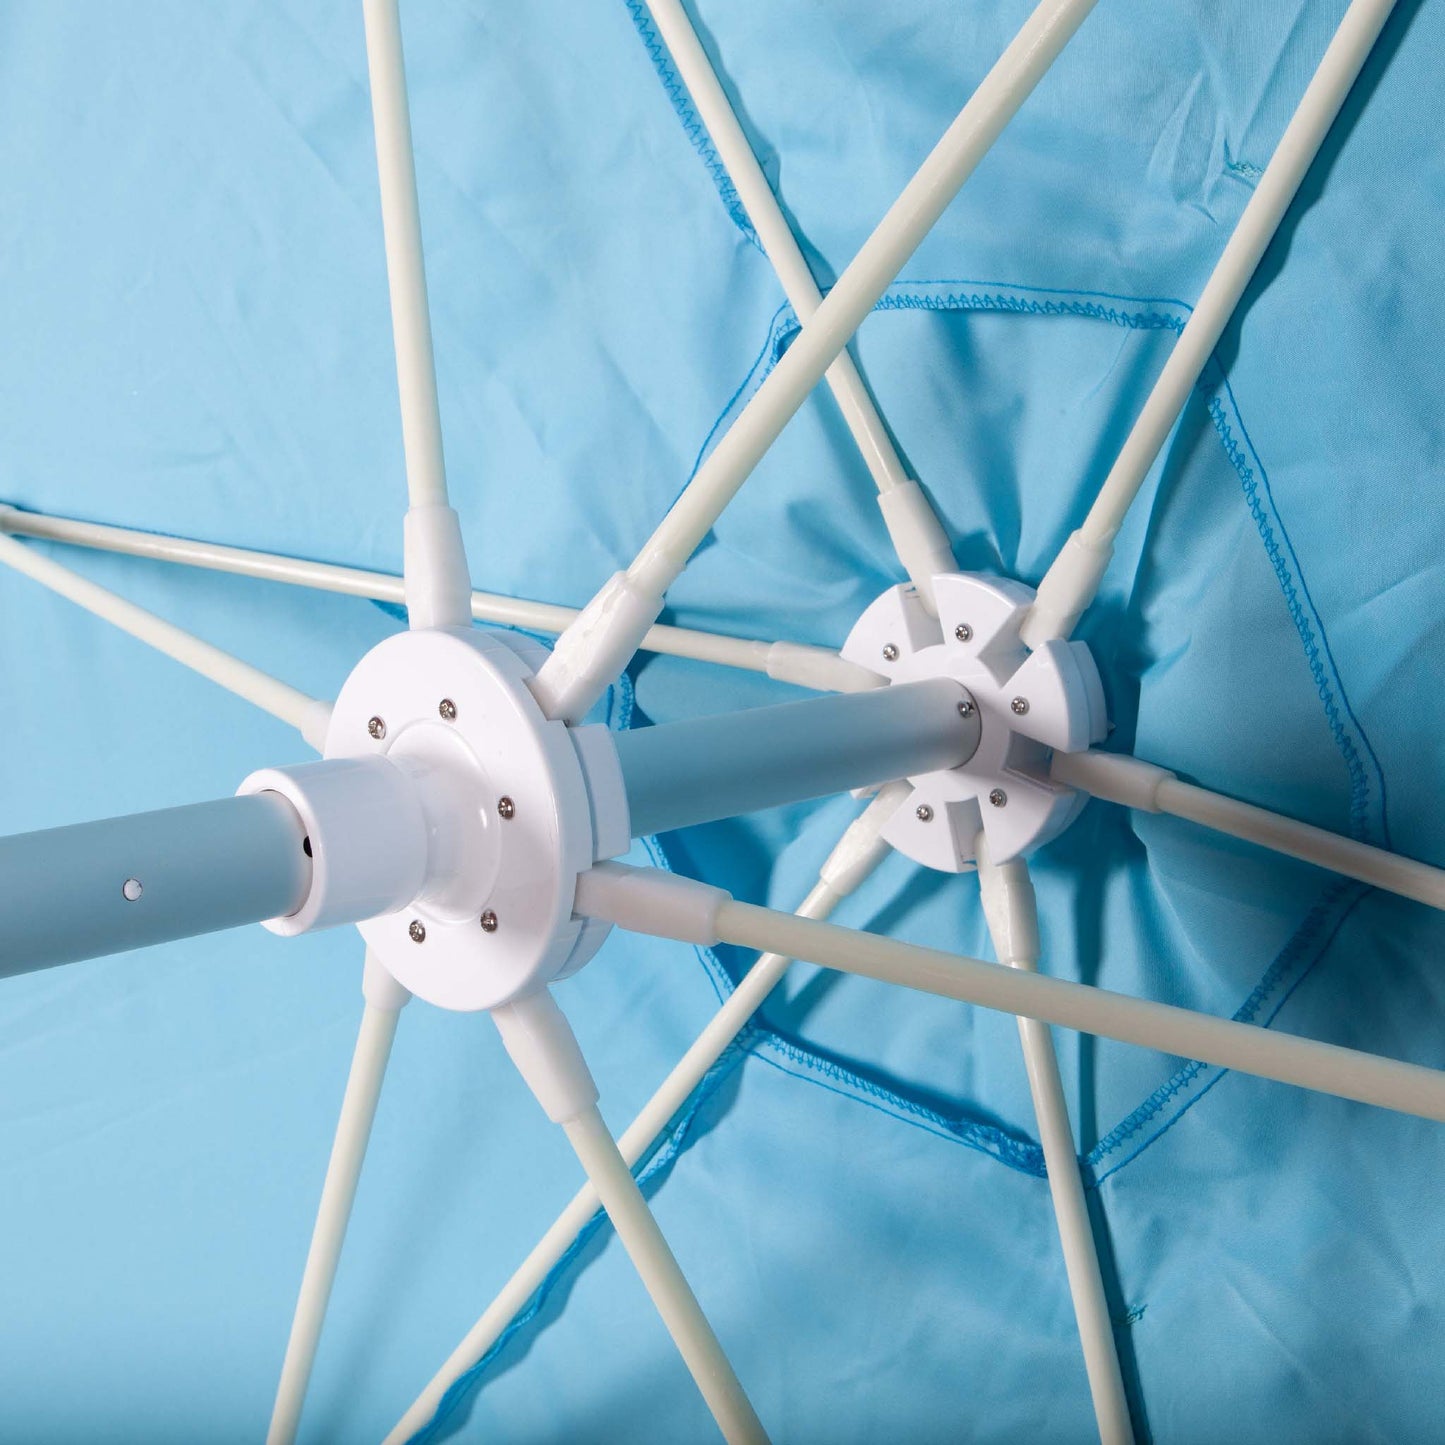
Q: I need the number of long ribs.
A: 12